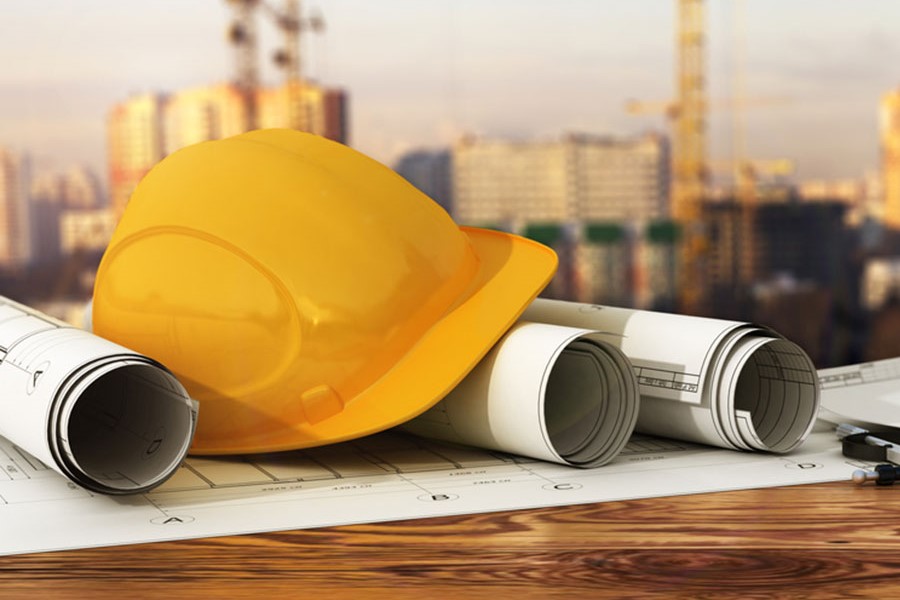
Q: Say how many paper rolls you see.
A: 3